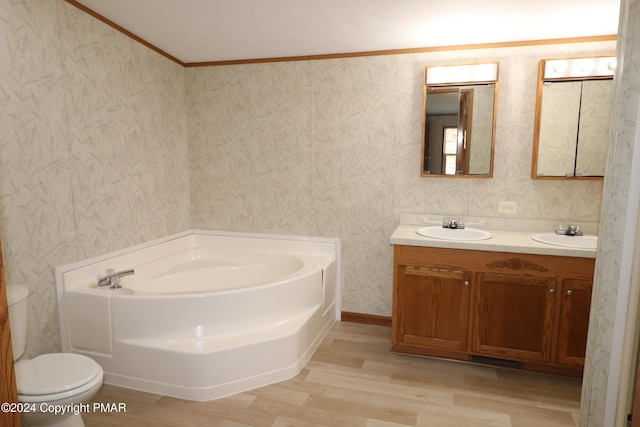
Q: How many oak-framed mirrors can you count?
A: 2